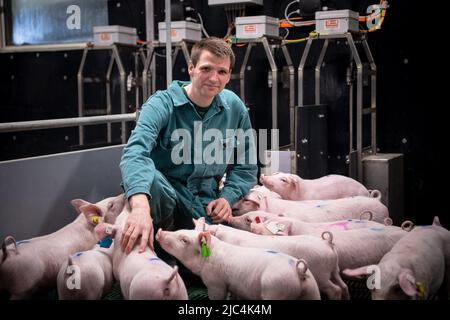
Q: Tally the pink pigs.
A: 10